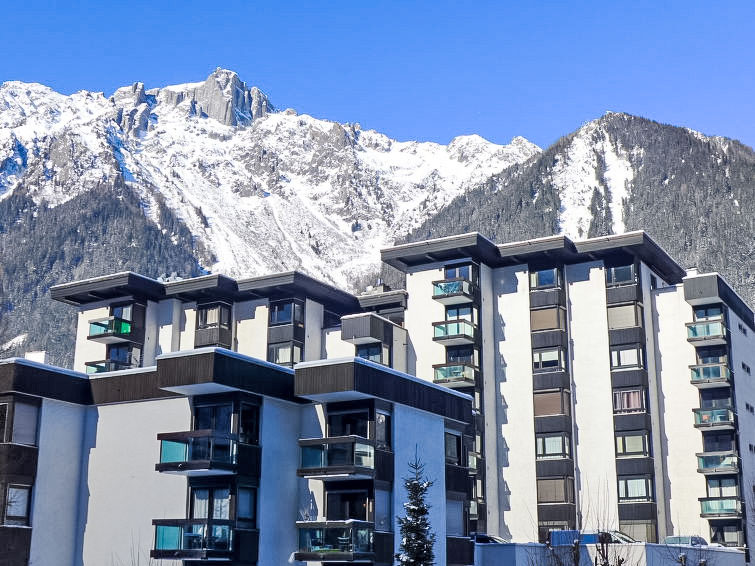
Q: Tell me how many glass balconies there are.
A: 14